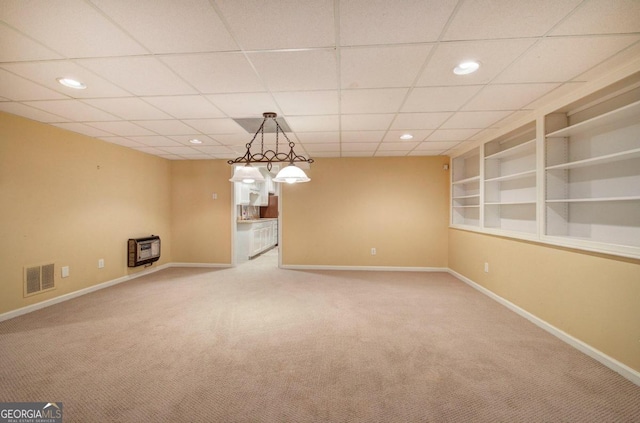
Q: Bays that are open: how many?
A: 3